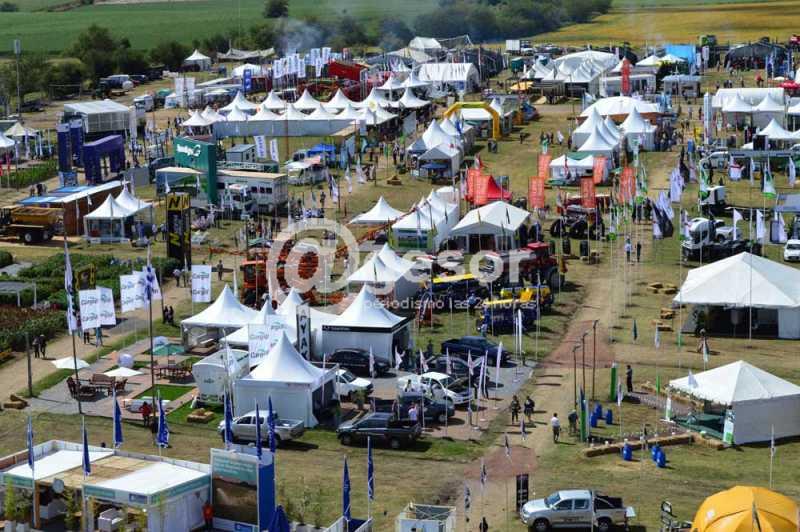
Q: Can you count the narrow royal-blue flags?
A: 9